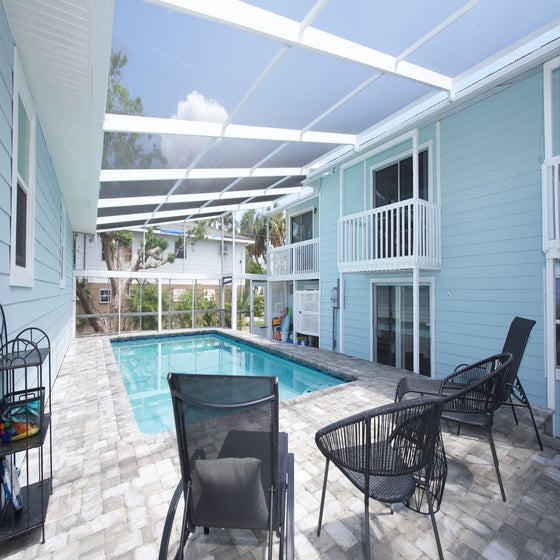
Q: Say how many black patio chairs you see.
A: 4